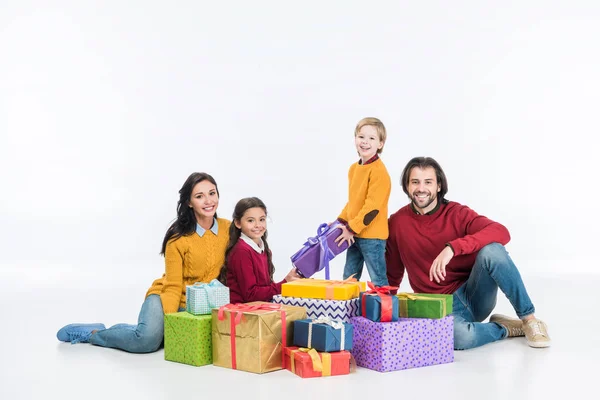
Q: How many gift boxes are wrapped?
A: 11